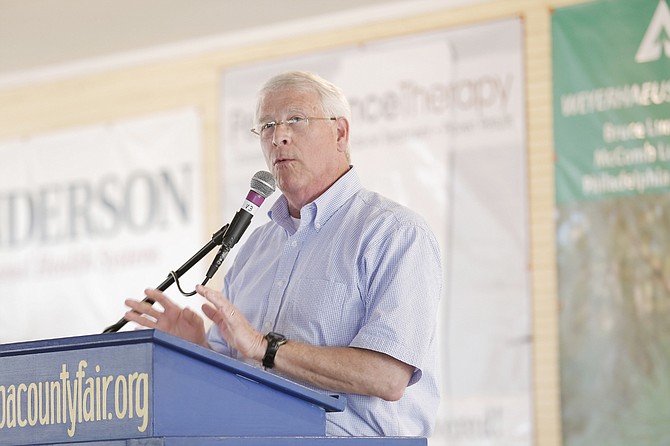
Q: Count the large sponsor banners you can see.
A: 3